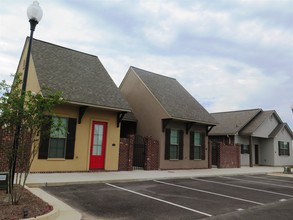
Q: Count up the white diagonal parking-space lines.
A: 5